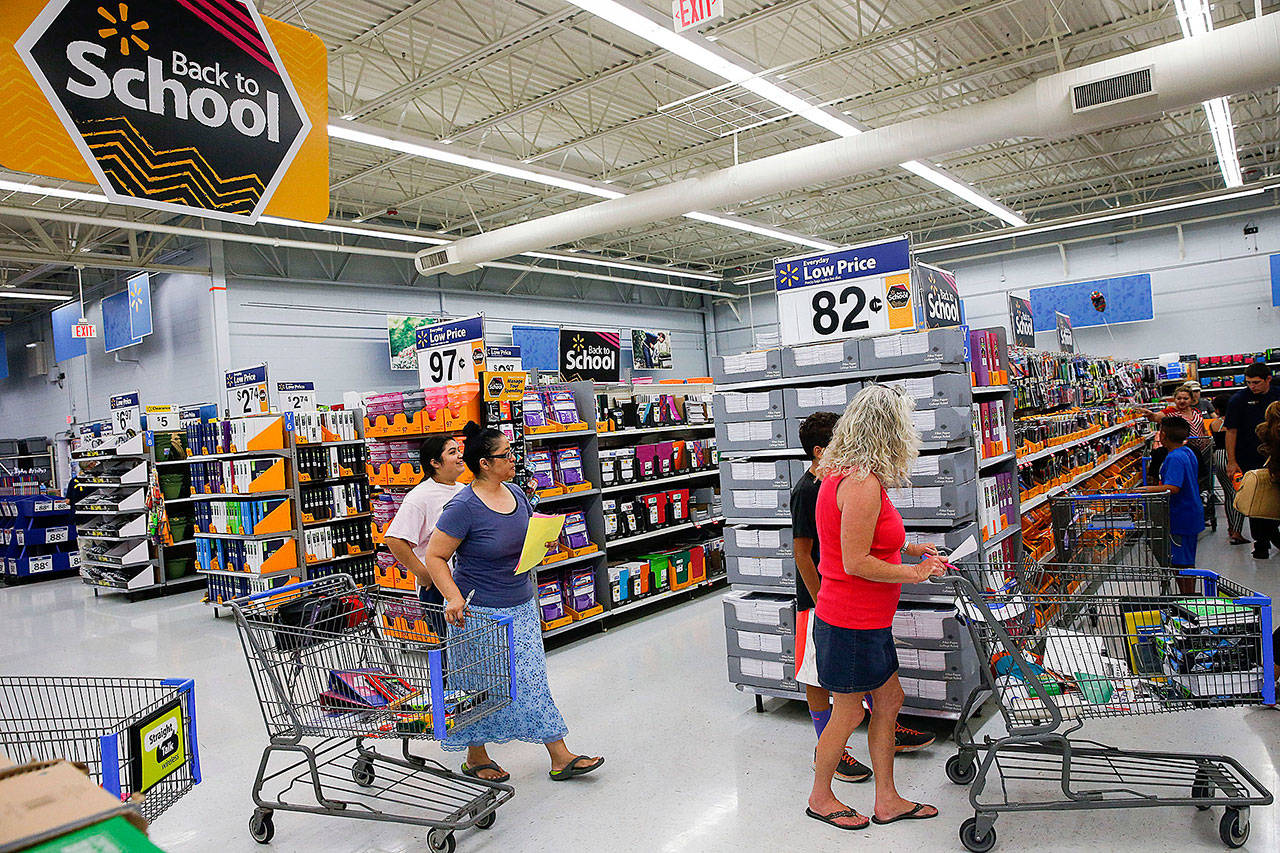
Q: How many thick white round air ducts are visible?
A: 1